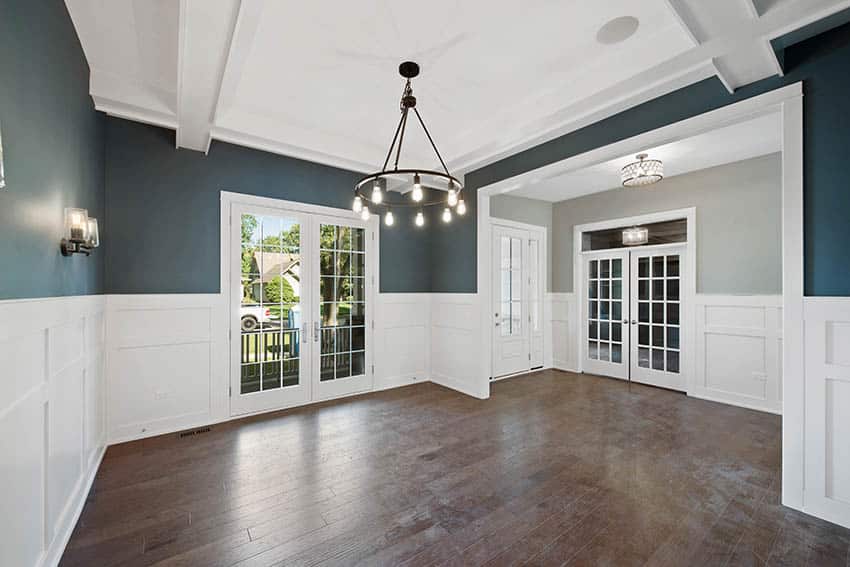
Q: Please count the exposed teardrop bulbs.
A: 9